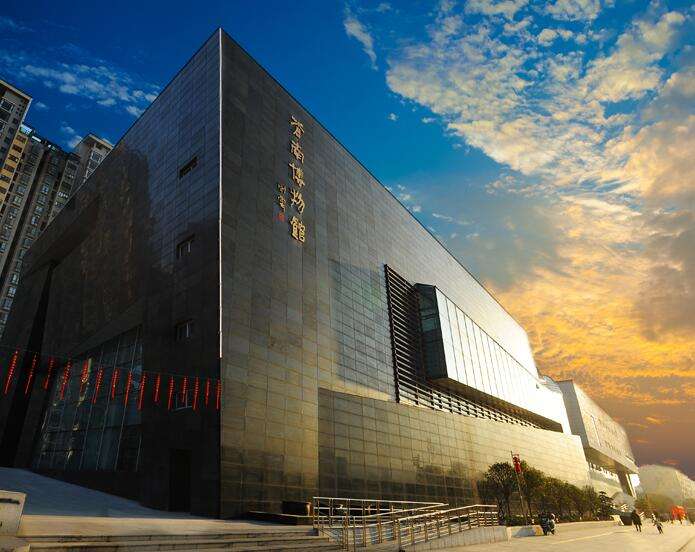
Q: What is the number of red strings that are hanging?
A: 15